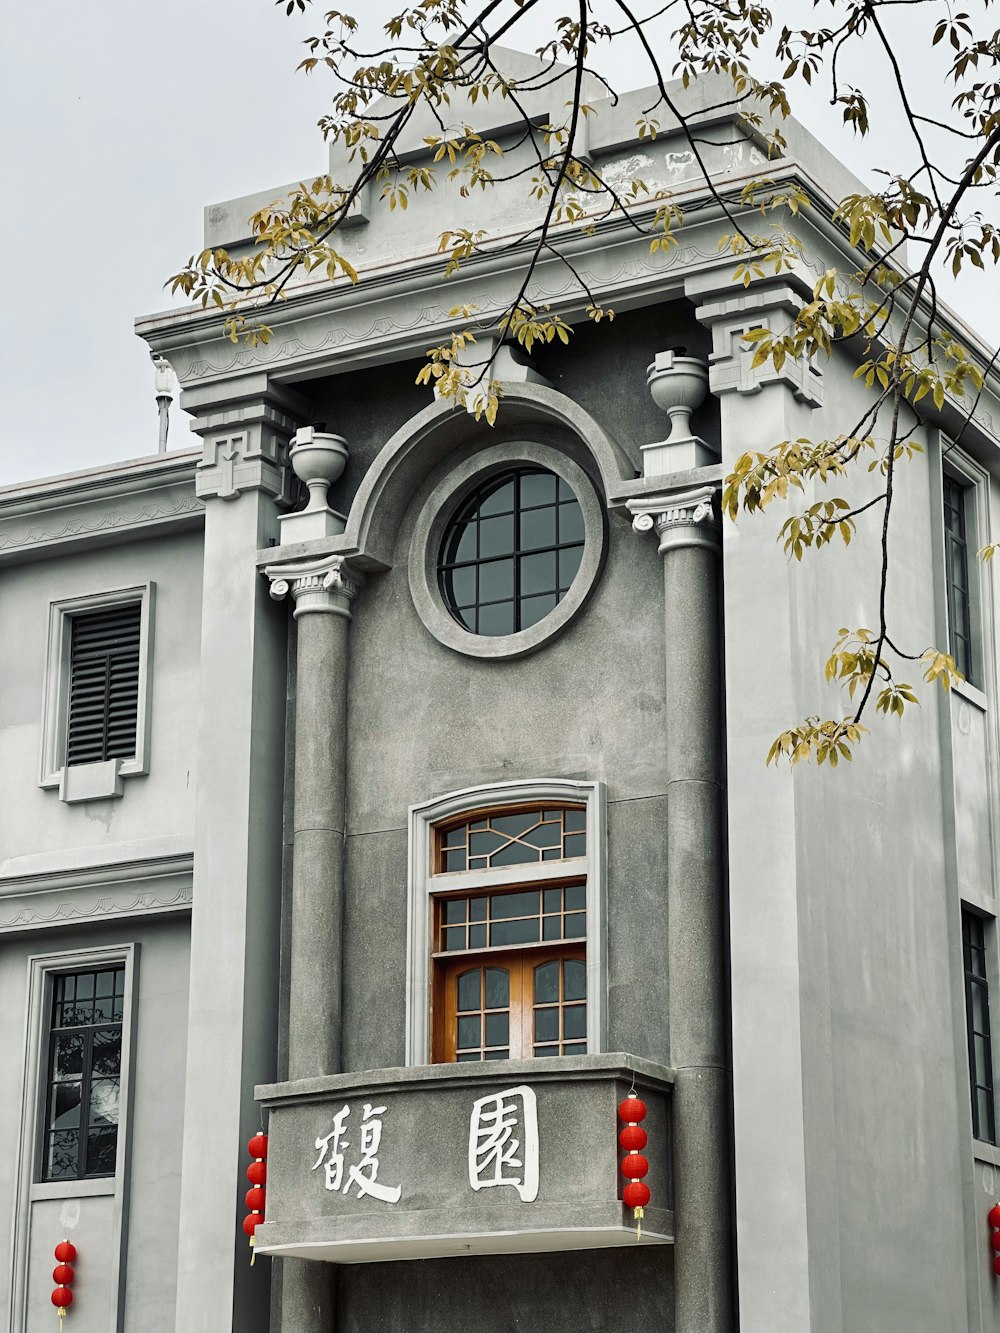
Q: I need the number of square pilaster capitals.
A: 2